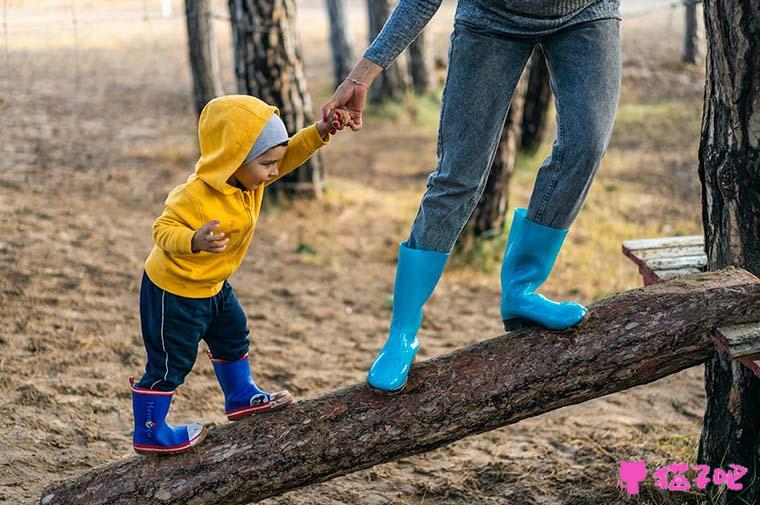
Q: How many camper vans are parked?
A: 0